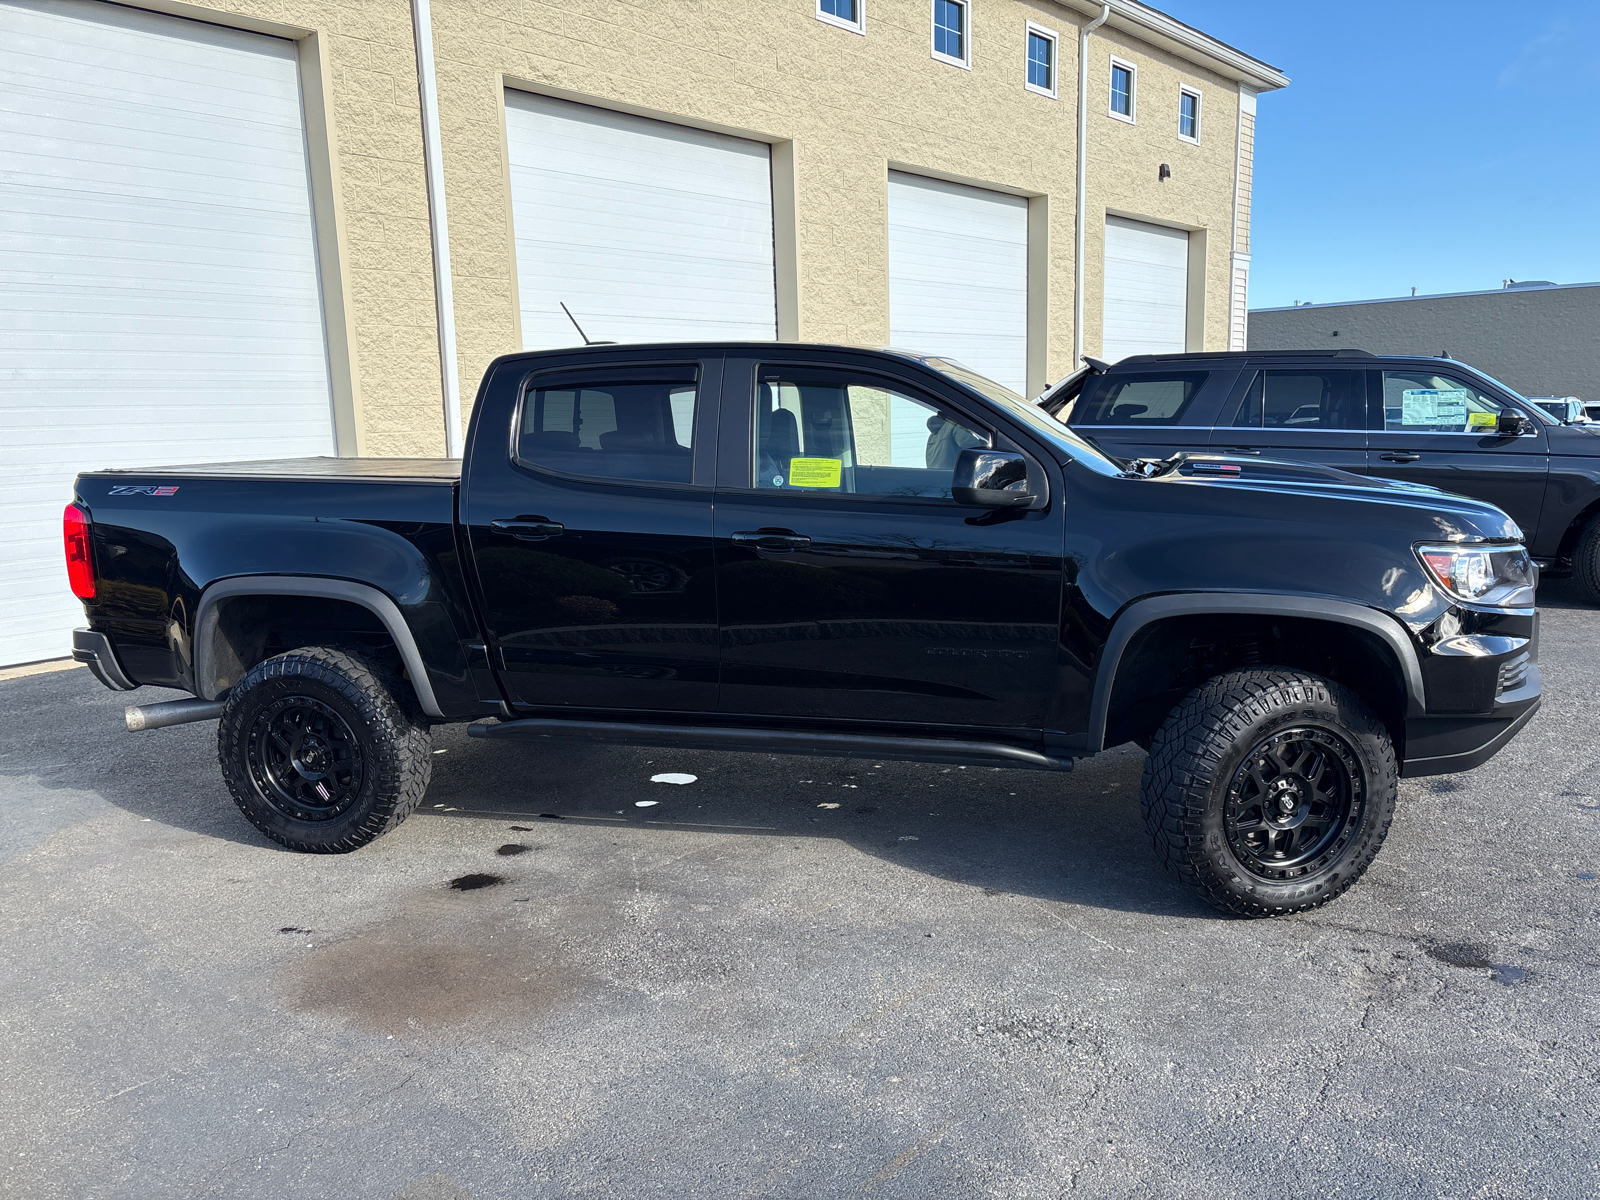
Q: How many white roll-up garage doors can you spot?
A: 4